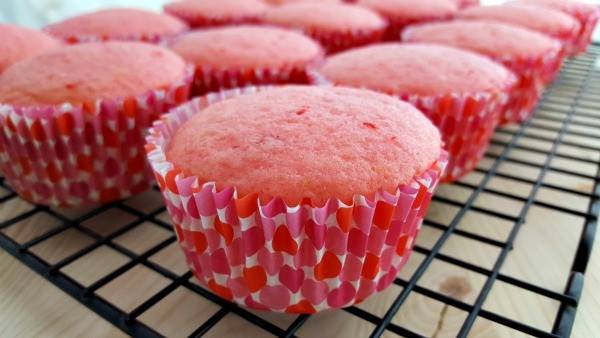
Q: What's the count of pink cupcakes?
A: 14